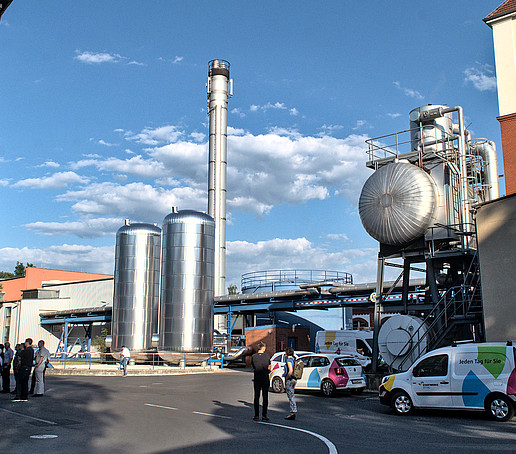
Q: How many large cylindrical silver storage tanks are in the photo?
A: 2